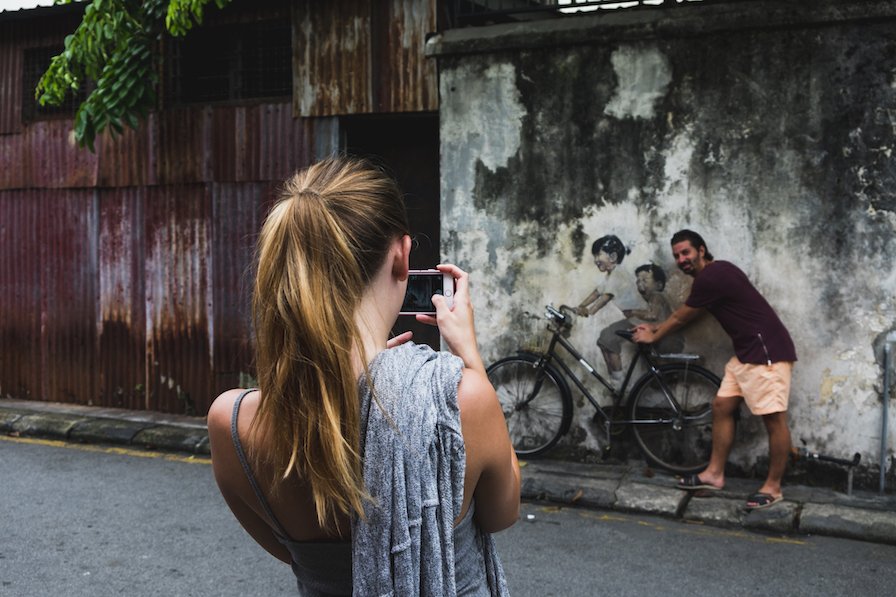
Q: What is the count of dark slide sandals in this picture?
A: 2